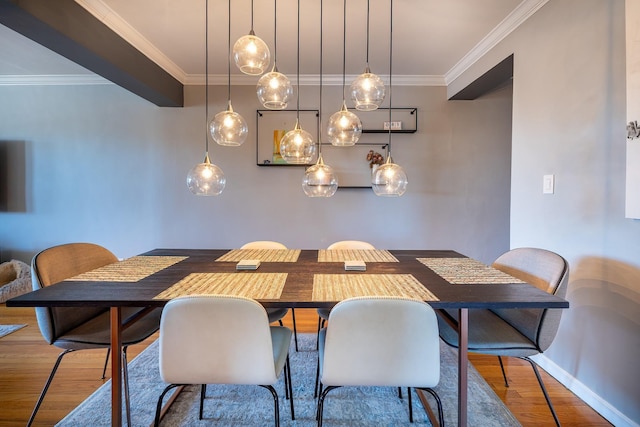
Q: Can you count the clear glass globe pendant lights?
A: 9